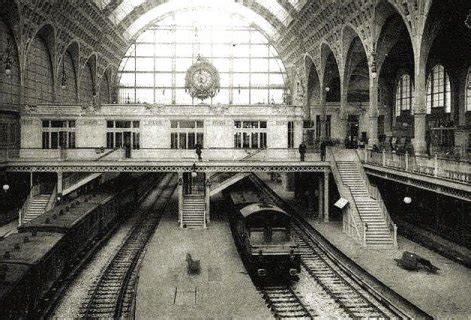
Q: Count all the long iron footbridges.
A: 1